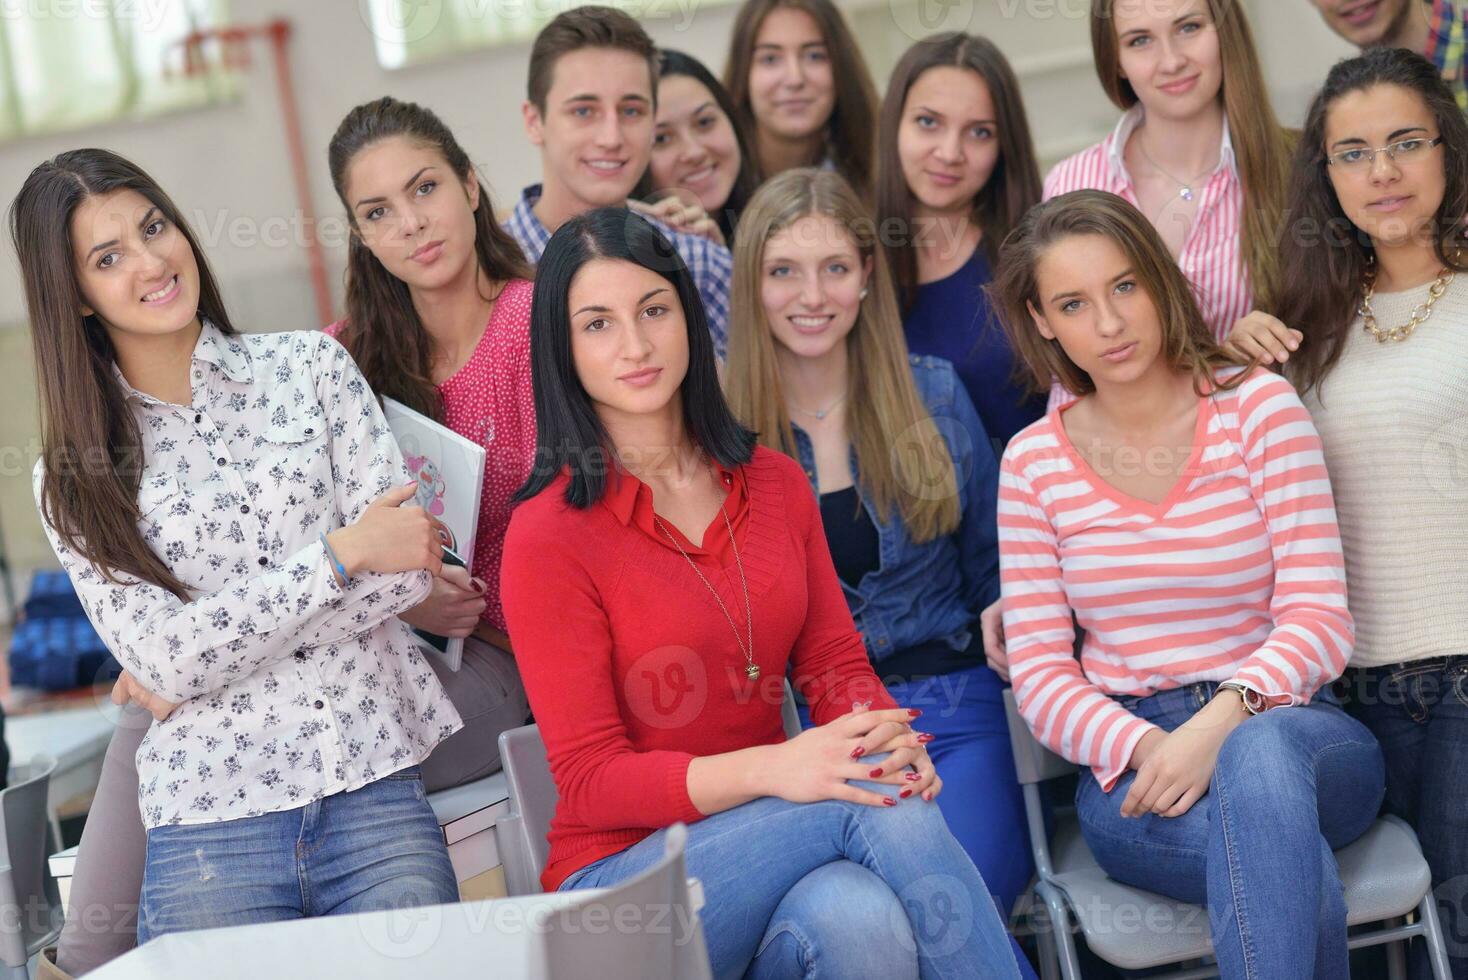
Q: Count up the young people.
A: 12